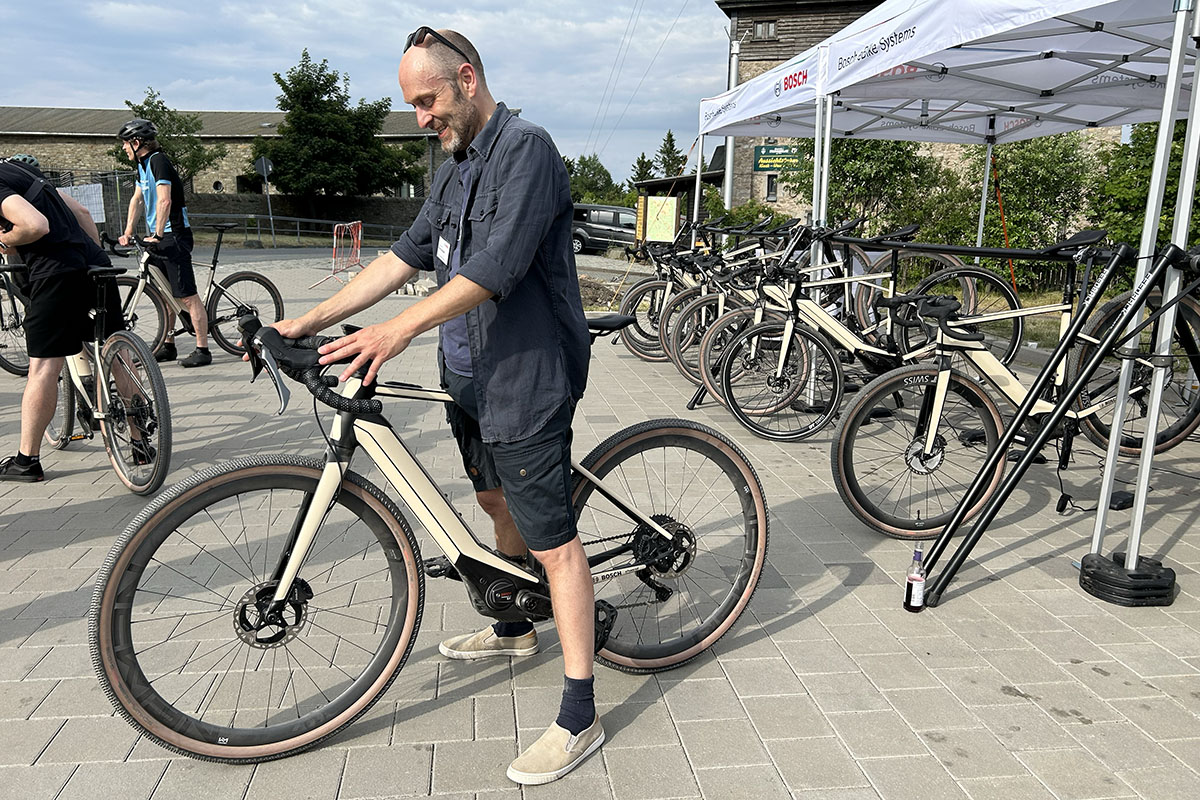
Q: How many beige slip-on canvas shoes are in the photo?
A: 2